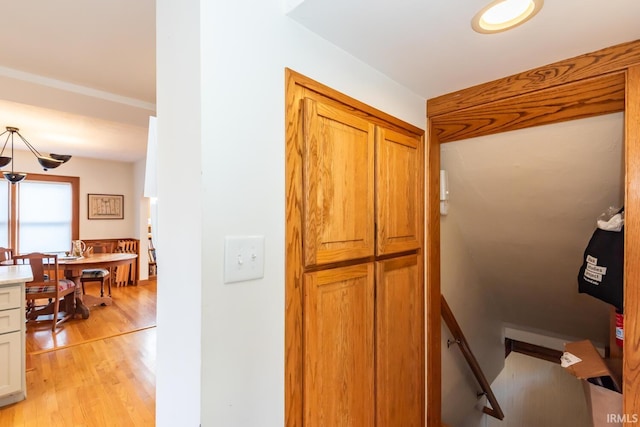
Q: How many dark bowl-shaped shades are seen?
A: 4